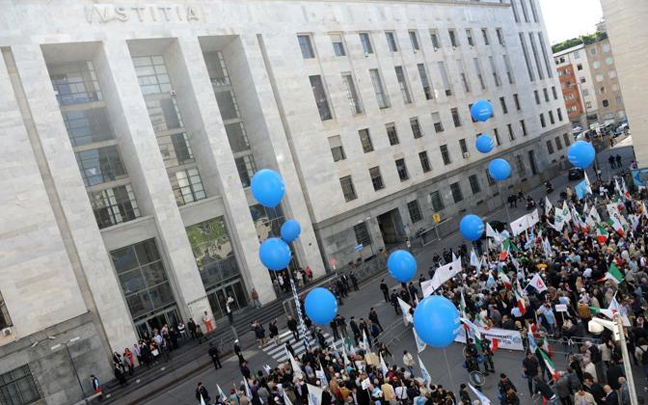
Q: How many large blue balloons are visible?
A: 11